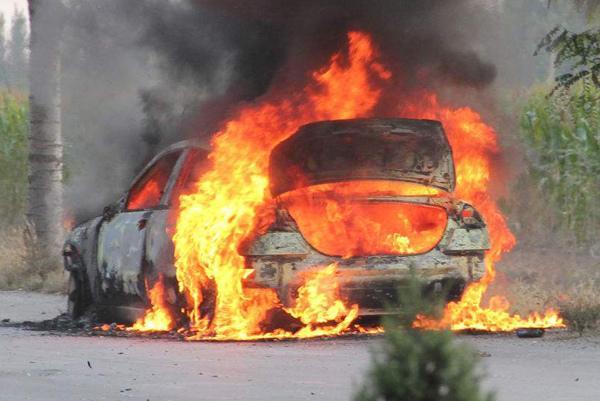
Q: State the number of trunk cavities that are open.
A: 1